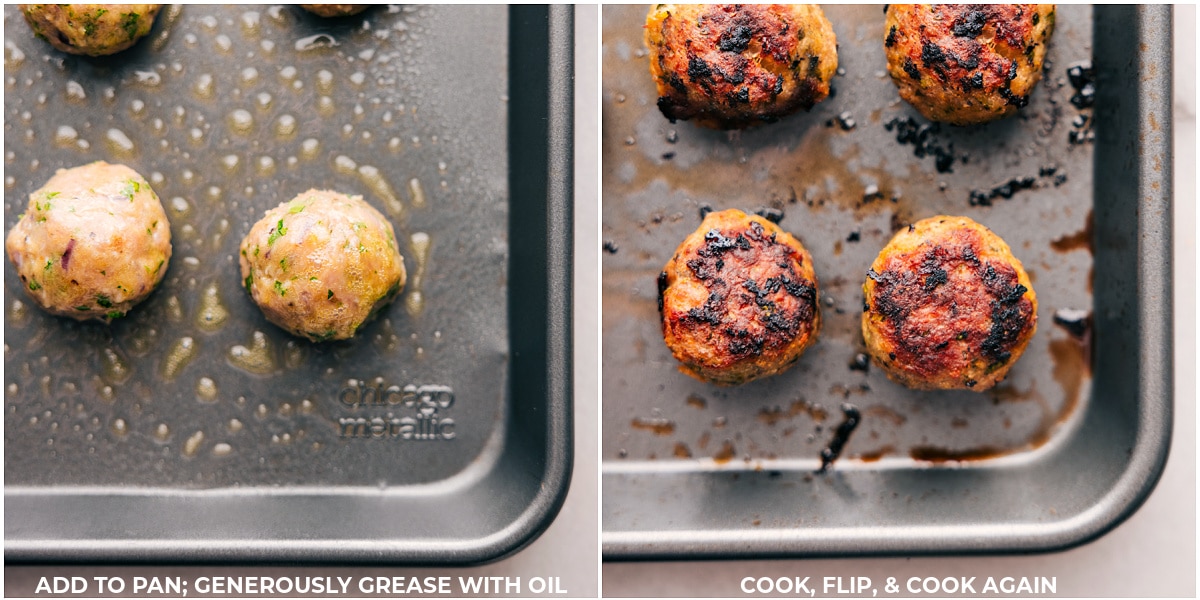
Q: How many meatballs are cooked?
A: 4